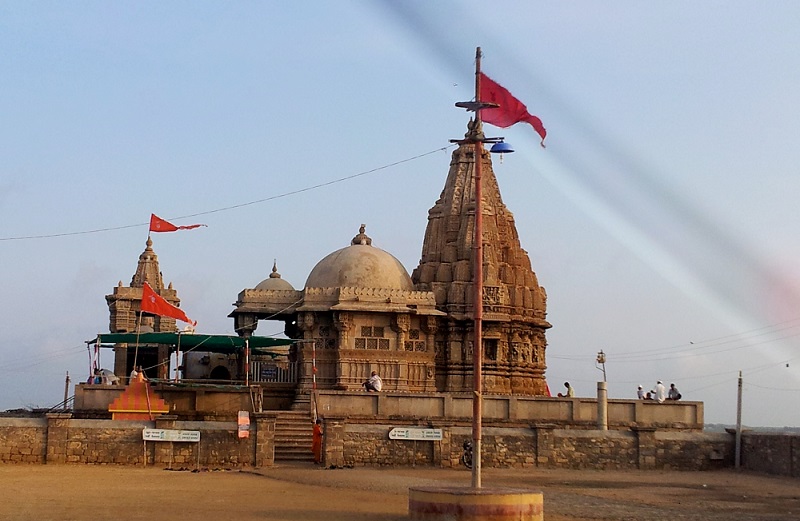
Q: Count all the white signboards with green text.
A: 2